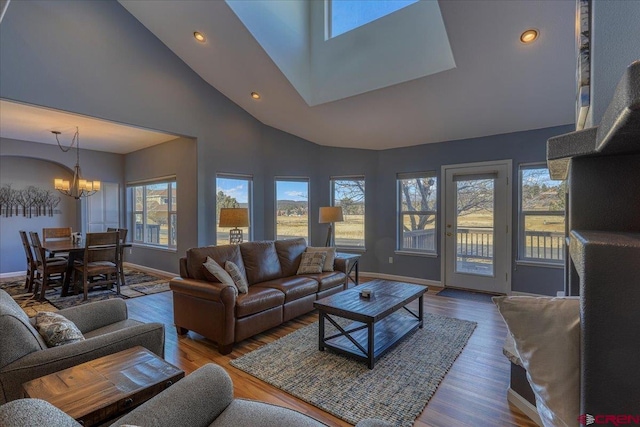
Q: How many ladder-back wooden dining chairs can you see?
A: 6